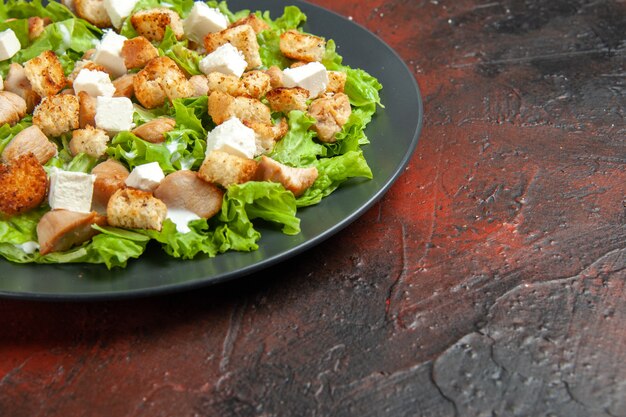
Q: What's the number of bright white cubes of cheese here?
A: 11